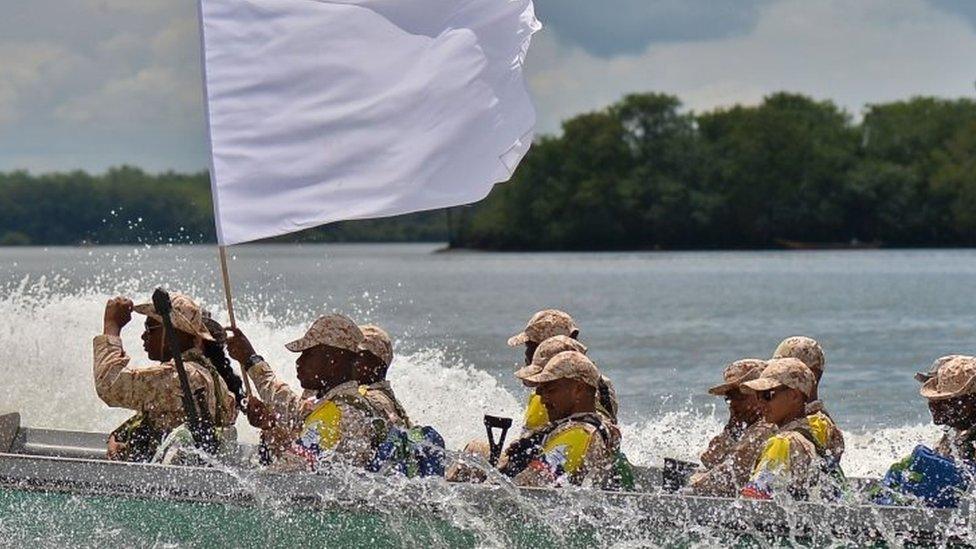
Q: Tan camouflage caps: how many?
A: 11